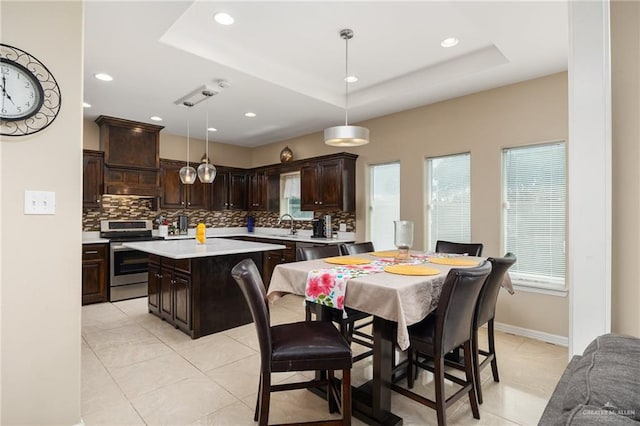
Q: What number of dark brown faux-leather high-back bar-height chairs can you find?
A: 6